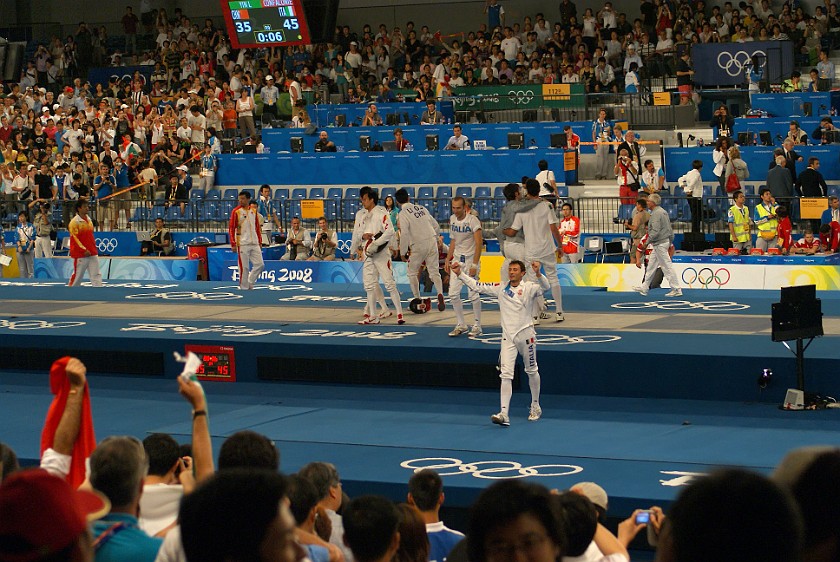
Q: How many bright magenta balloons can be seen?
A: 0